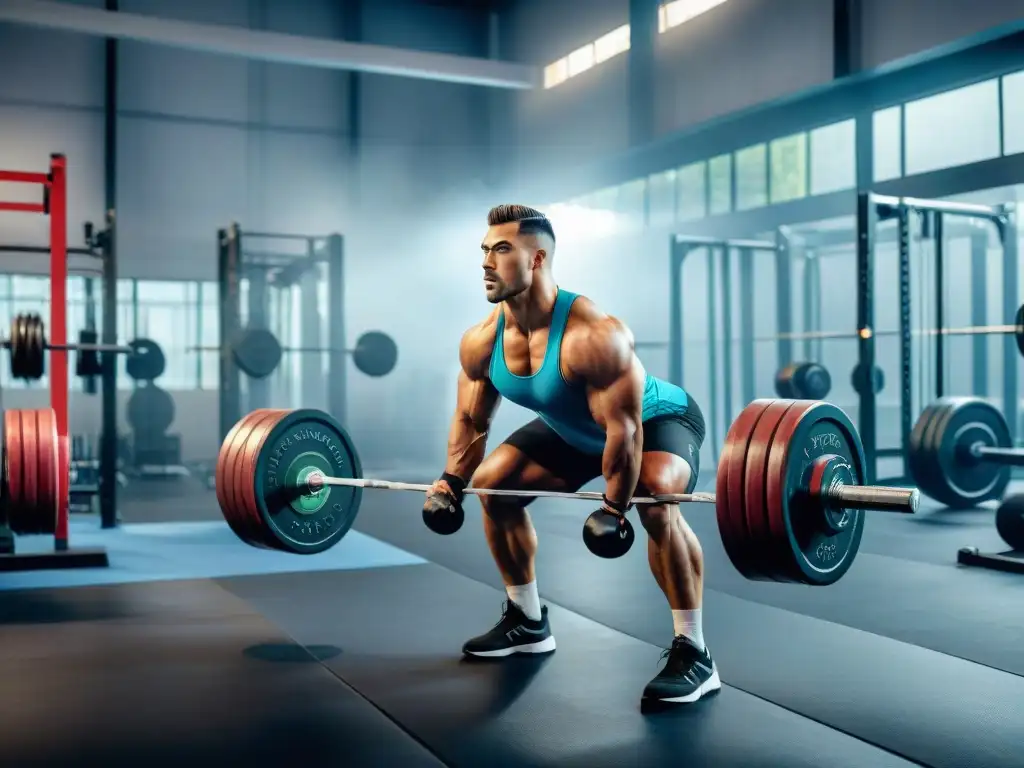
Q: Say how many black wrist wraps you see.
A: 2